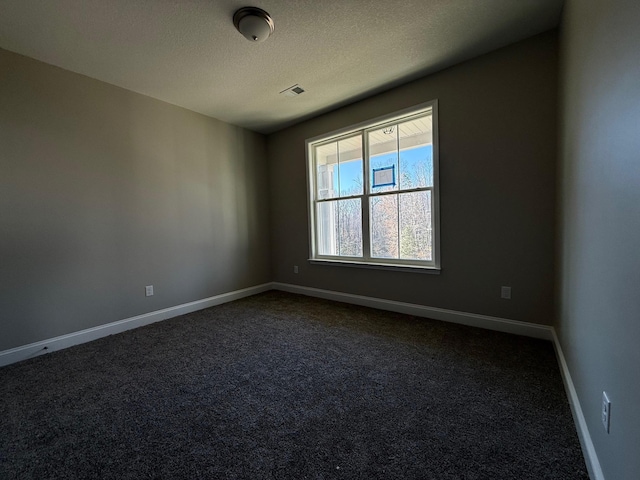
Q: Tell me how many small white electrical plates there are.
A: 4